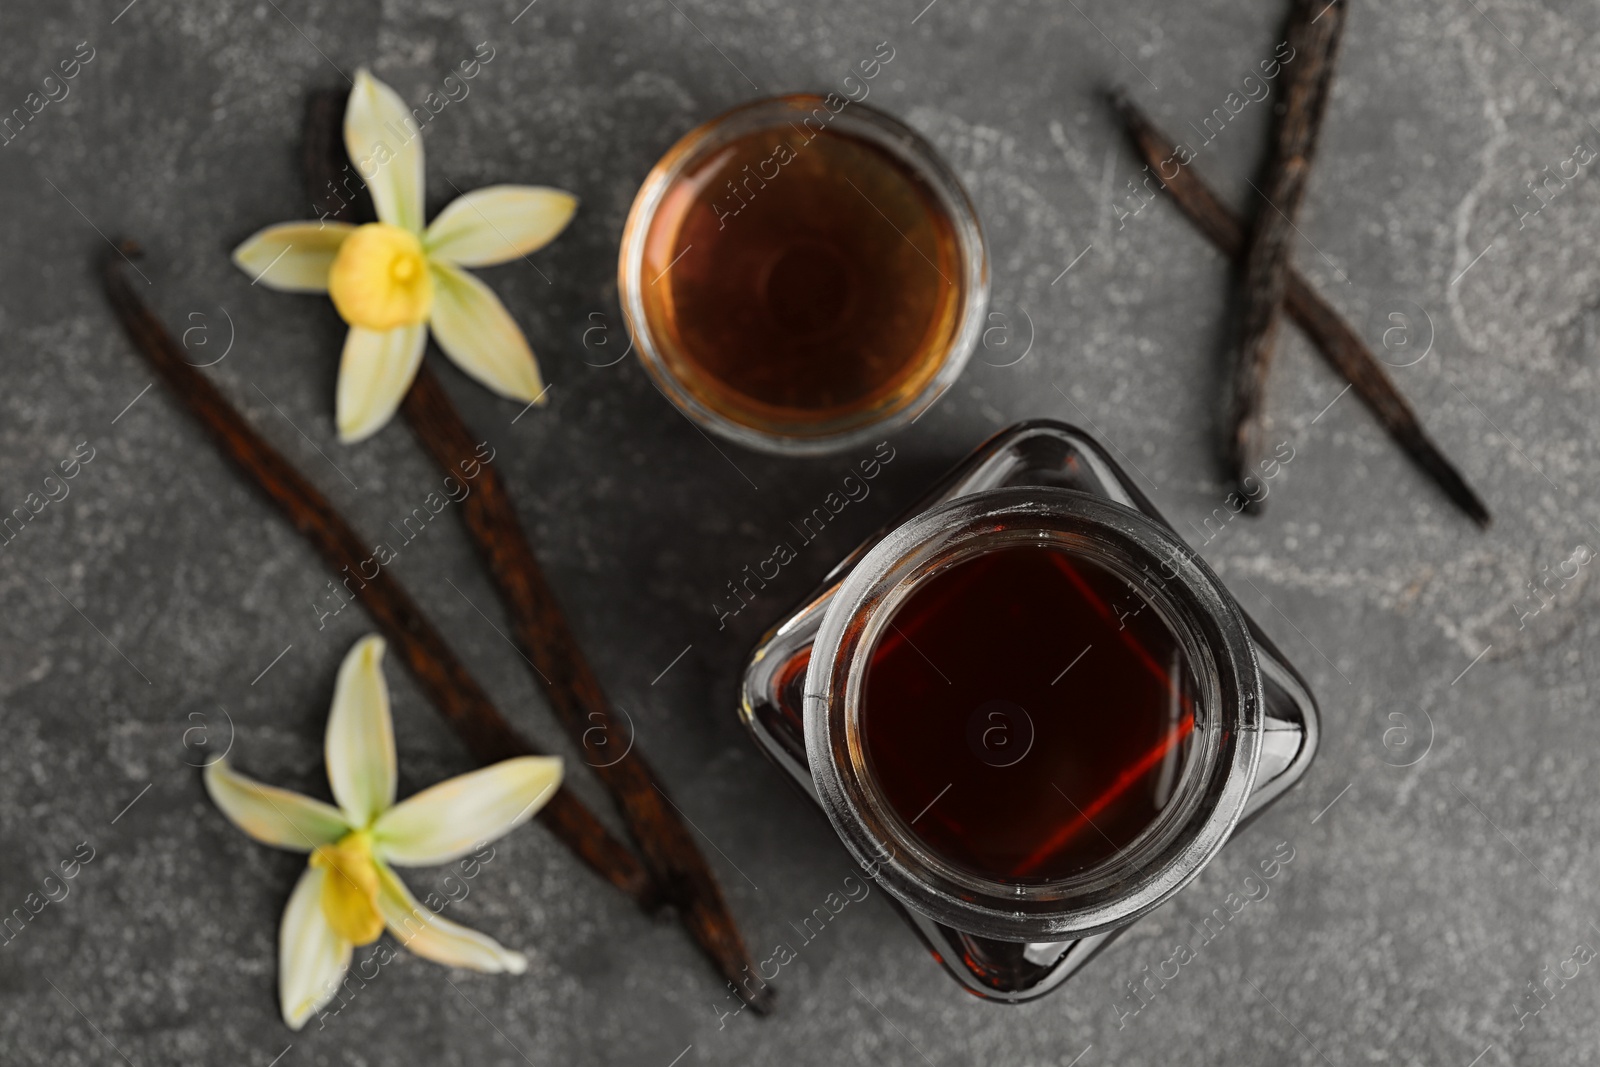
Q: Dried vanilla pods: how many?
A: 4